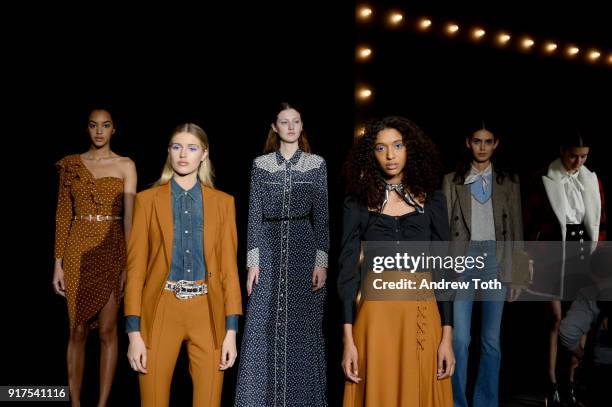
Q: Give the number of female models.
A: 6